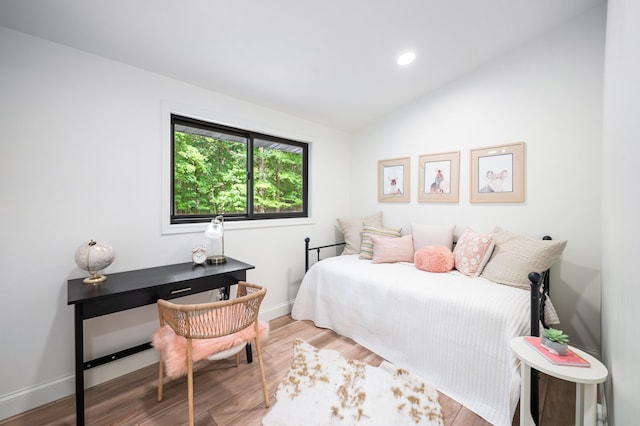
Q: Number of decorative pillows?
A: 7